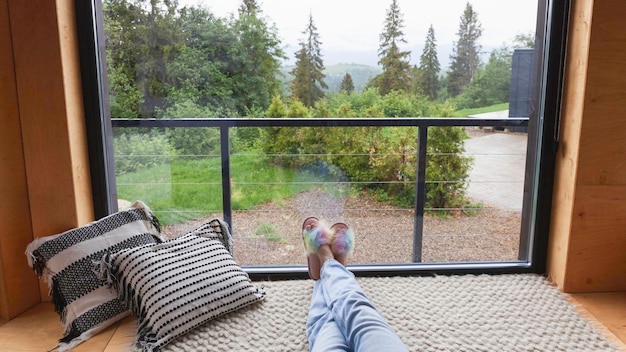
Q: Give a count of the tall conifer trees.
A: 4